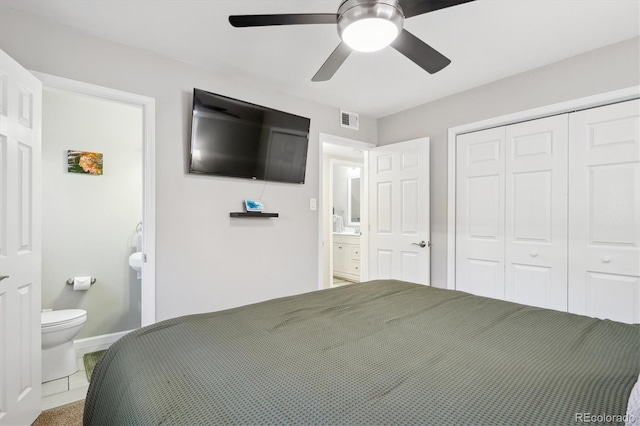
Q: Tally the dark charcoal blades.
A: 4